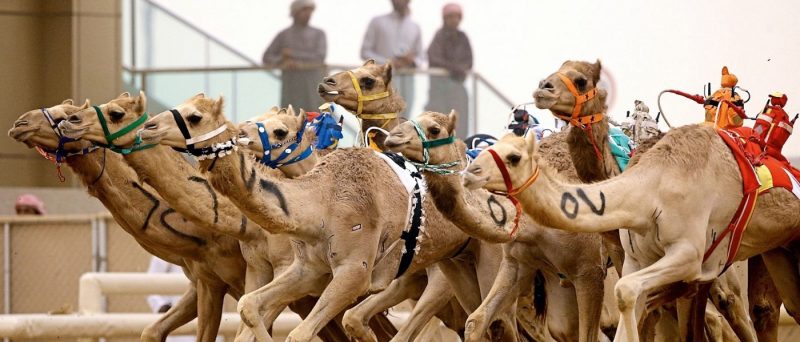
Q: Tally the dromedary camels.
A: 8